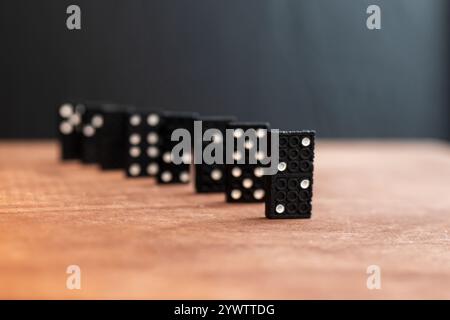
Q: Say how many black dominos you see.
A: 8